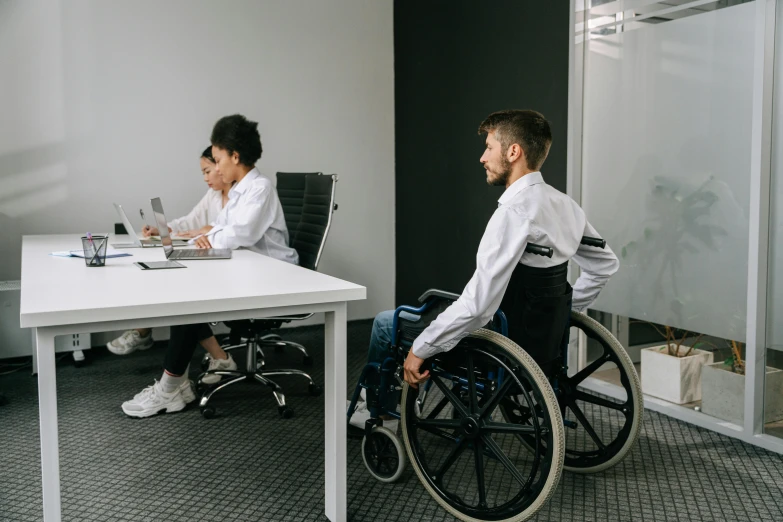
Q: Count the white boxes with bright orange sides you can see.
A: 0